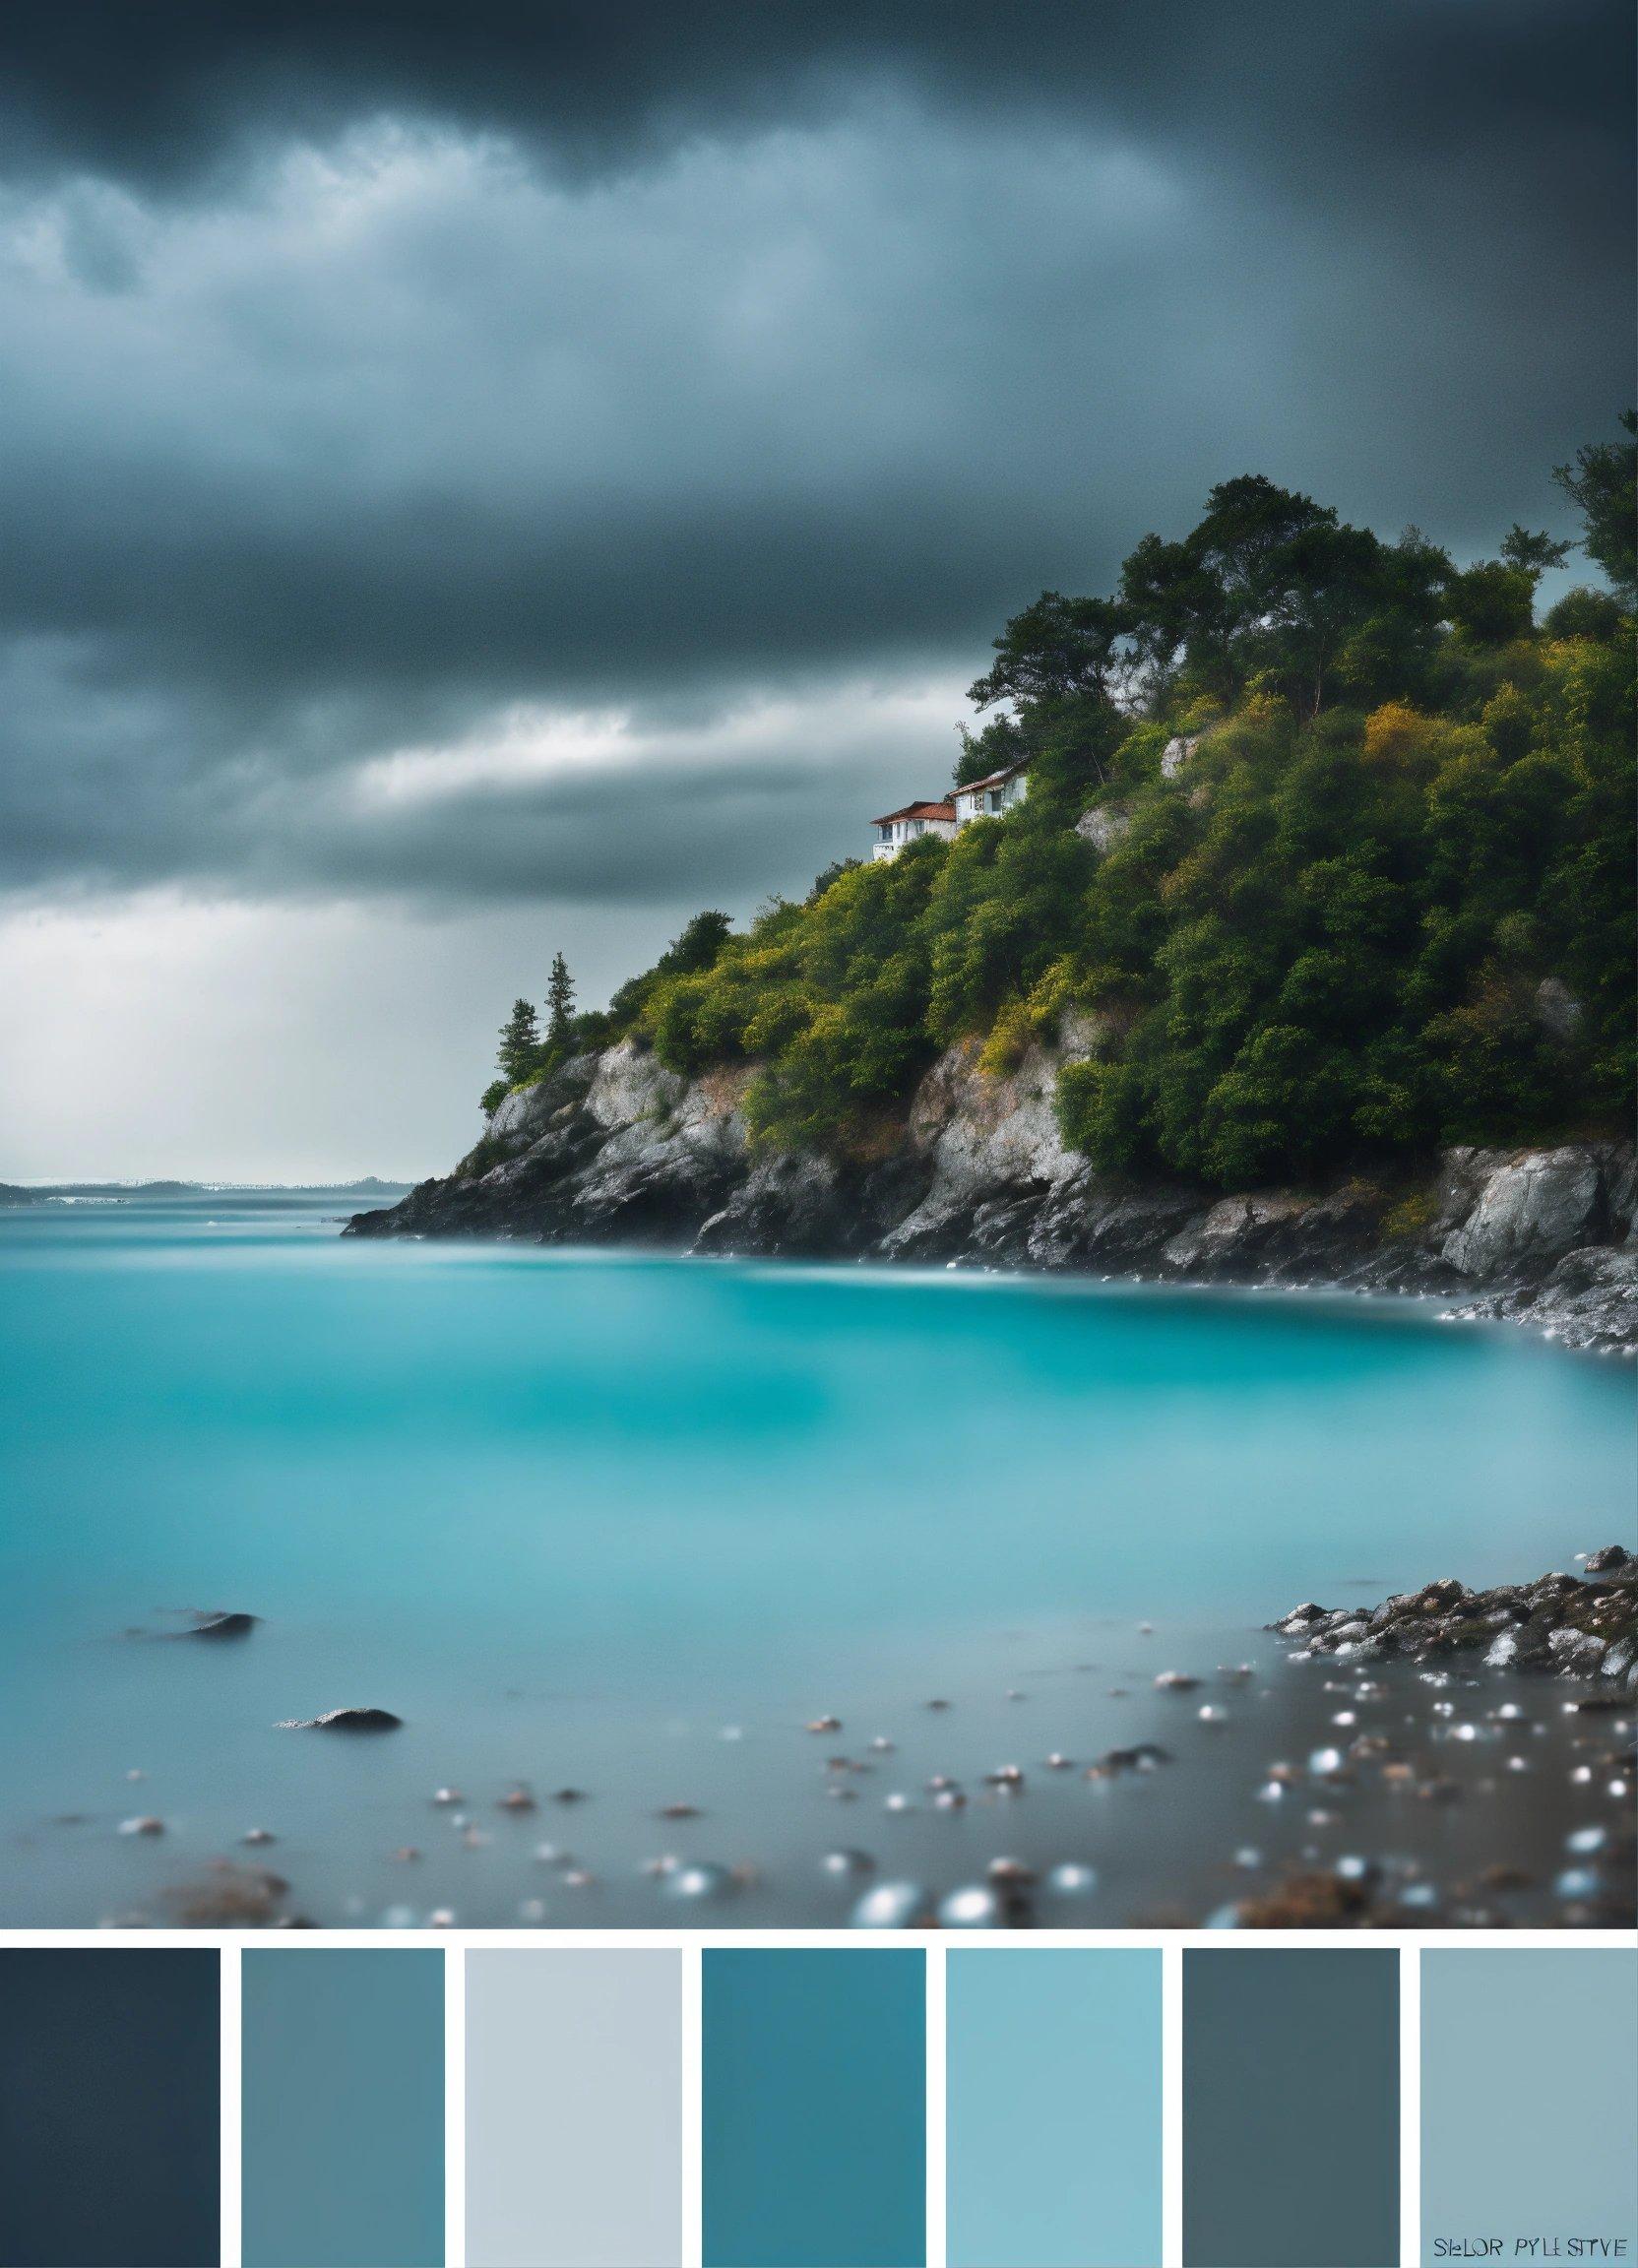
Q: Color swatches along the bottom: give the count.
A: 7